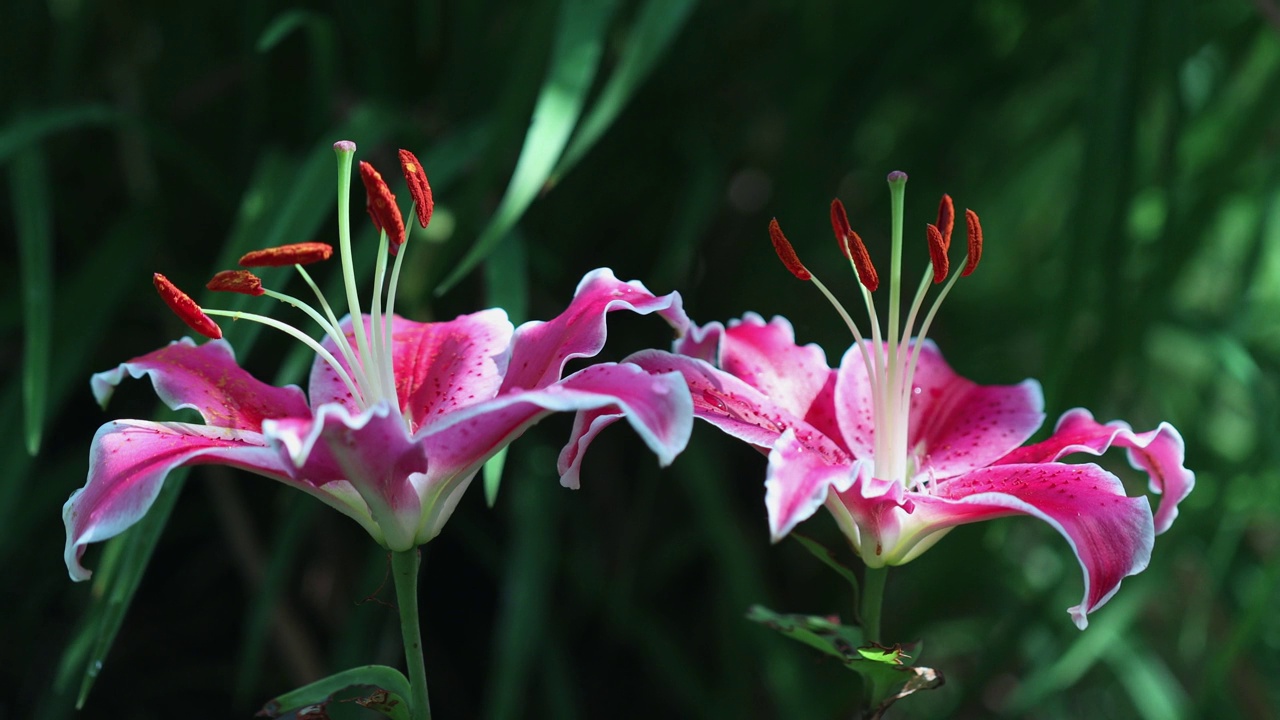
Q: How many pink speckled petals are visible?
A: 12